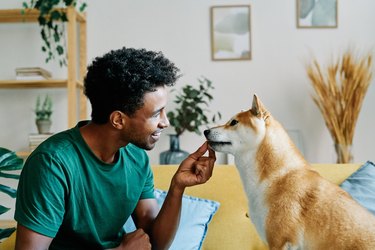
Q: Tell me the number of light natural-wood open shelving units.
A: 1